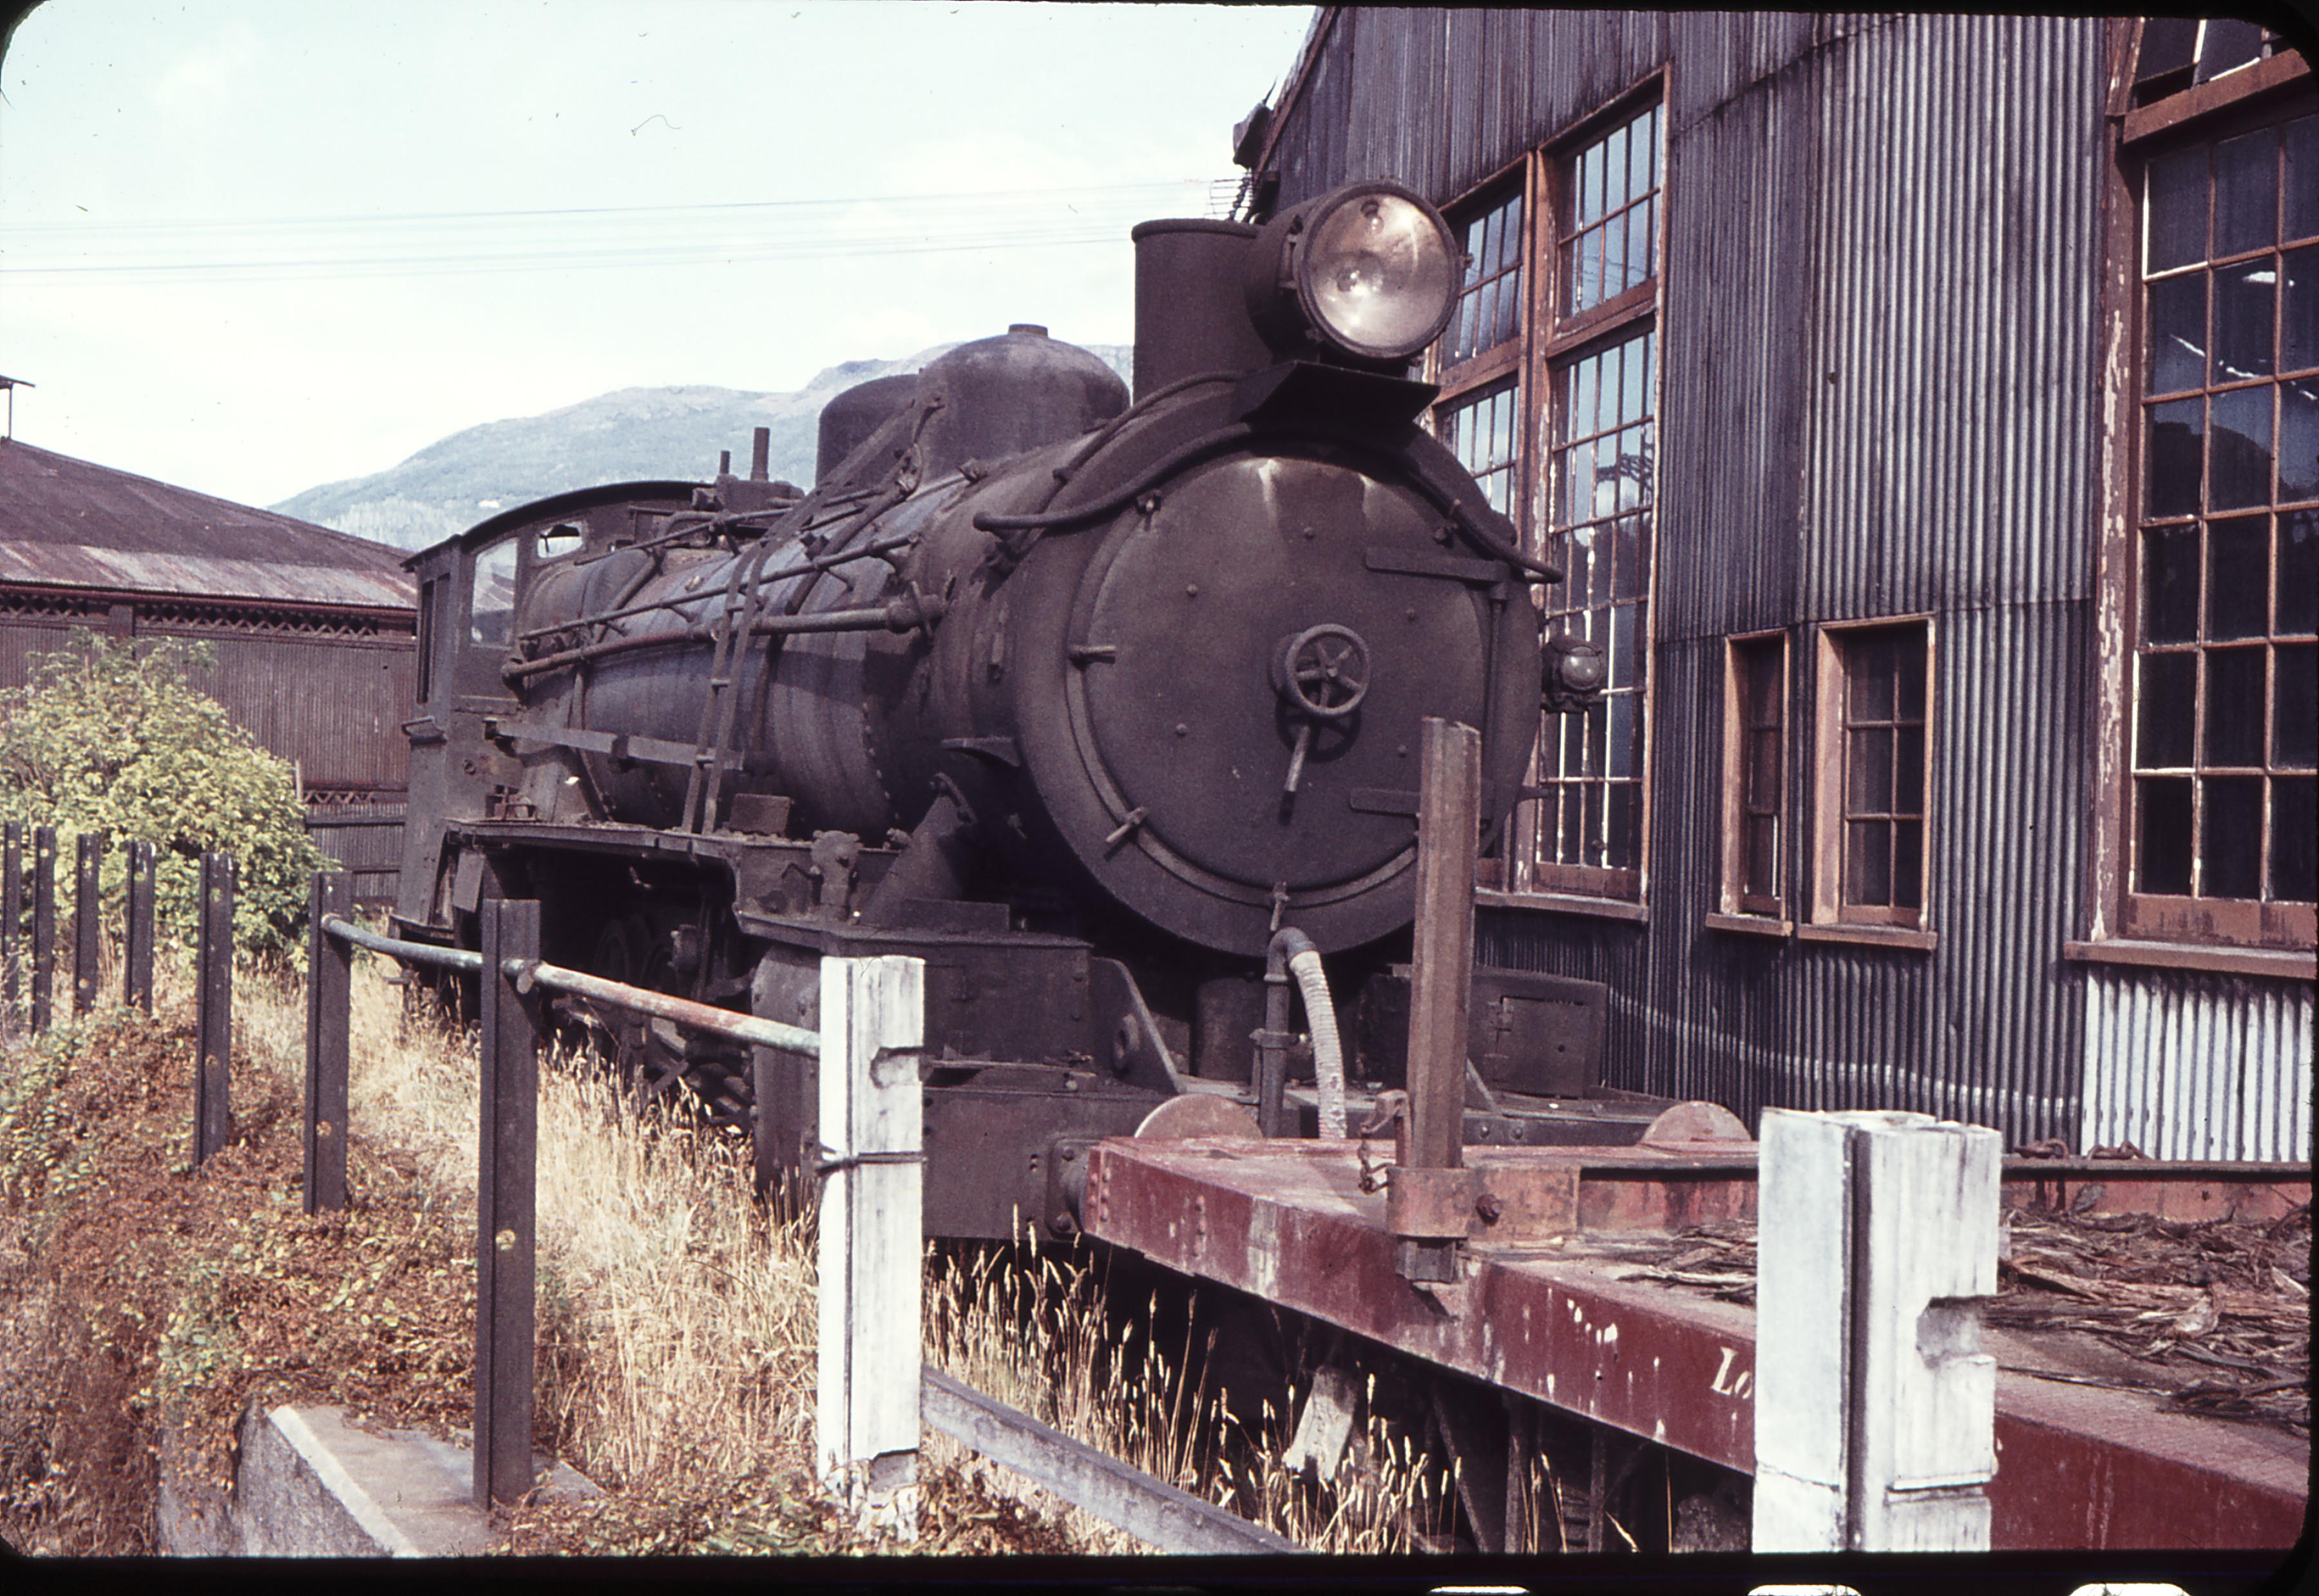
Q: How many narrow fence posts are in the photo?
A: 7